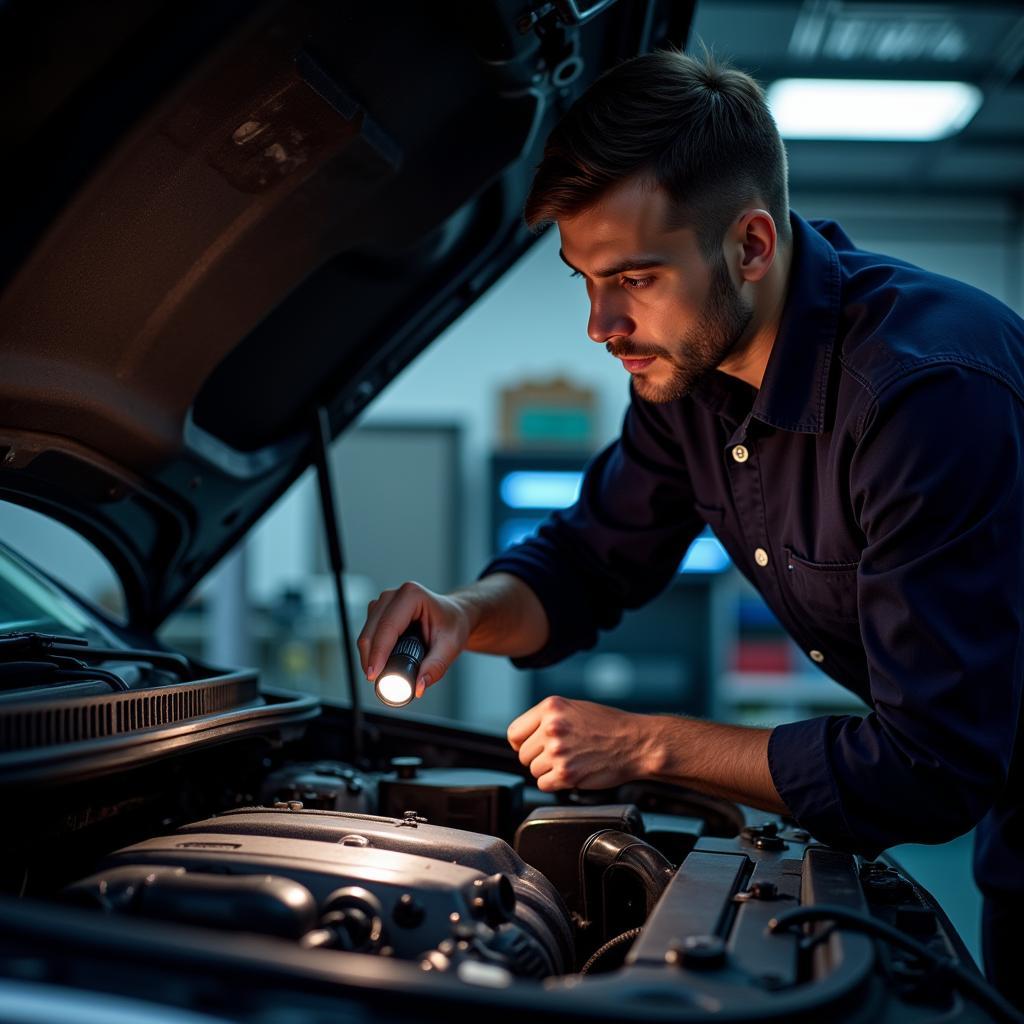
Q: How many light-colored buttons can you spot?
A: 3